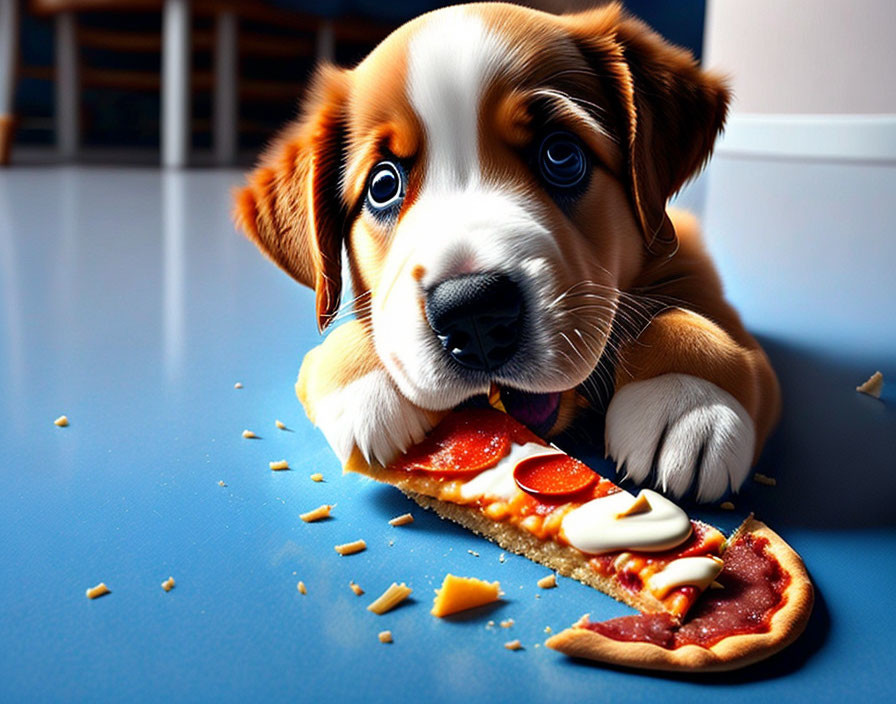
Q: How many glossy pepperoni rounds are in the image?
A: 2